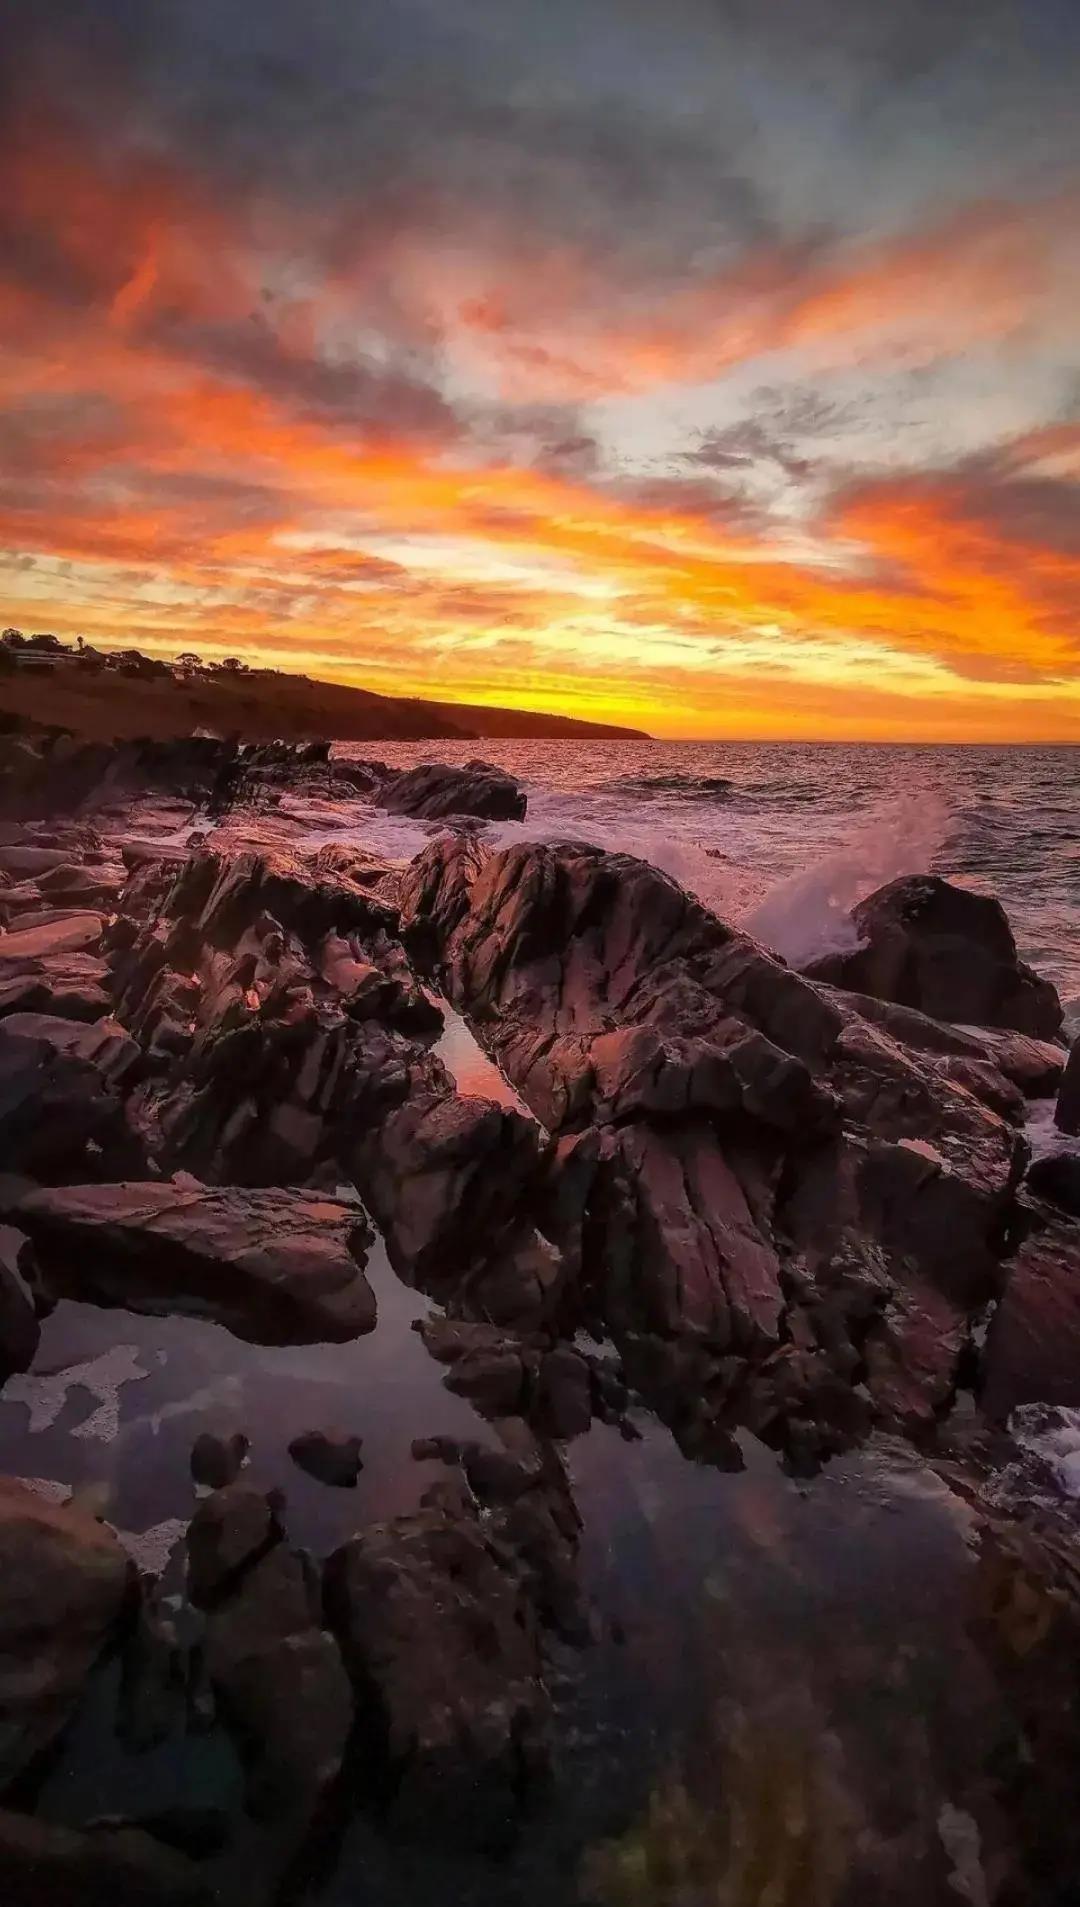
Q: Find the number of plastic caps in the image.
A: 0